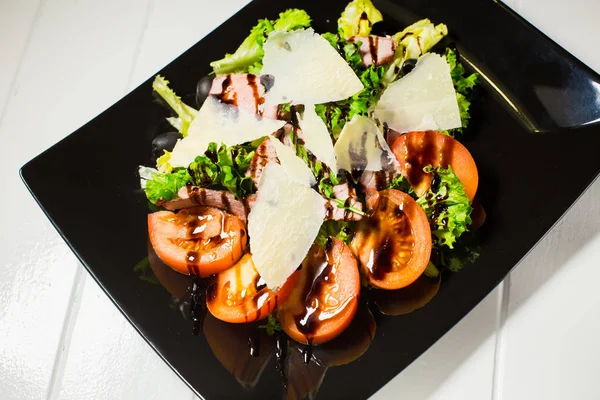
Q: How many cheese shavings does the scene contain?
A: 7